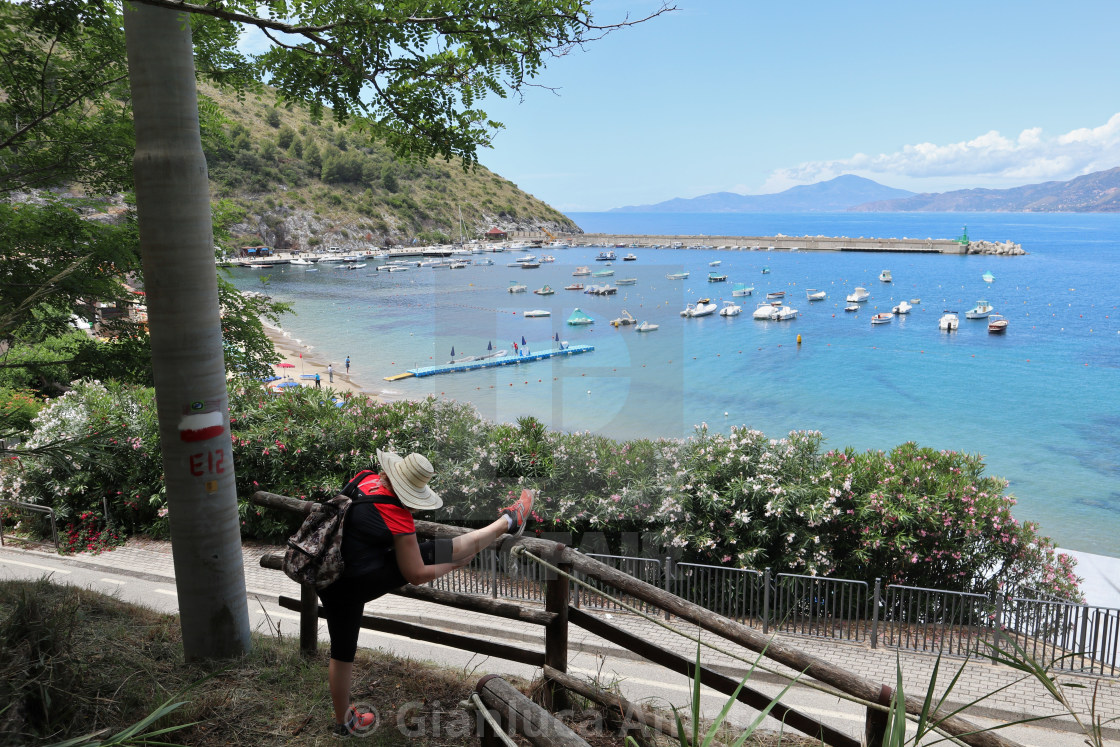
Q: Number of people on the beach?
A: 3